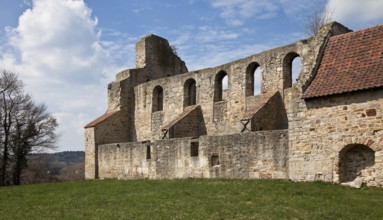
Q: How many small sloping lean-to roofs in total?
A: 3